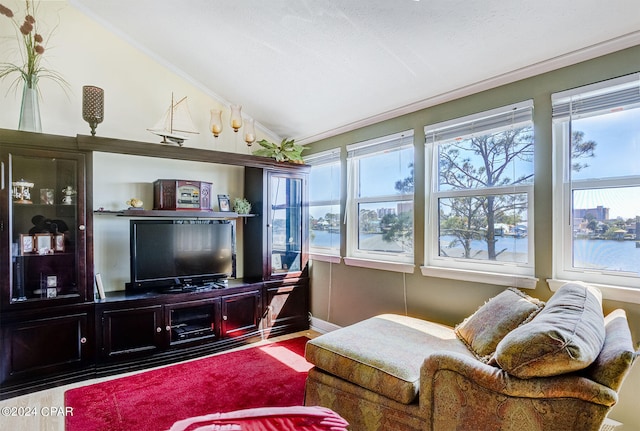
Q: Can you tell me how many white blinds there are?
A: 4